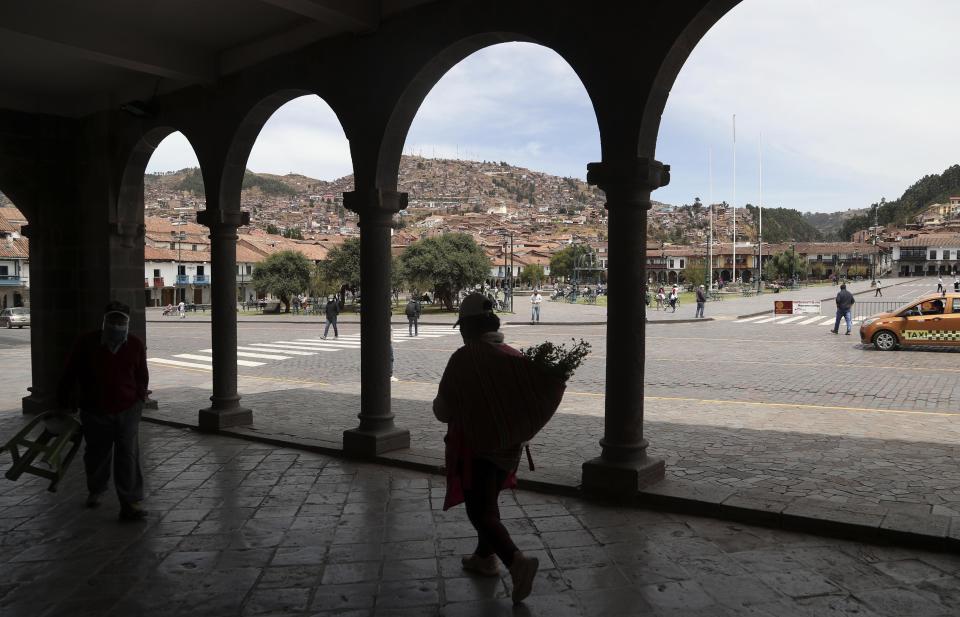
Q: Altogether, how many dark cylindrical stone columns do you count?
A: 3